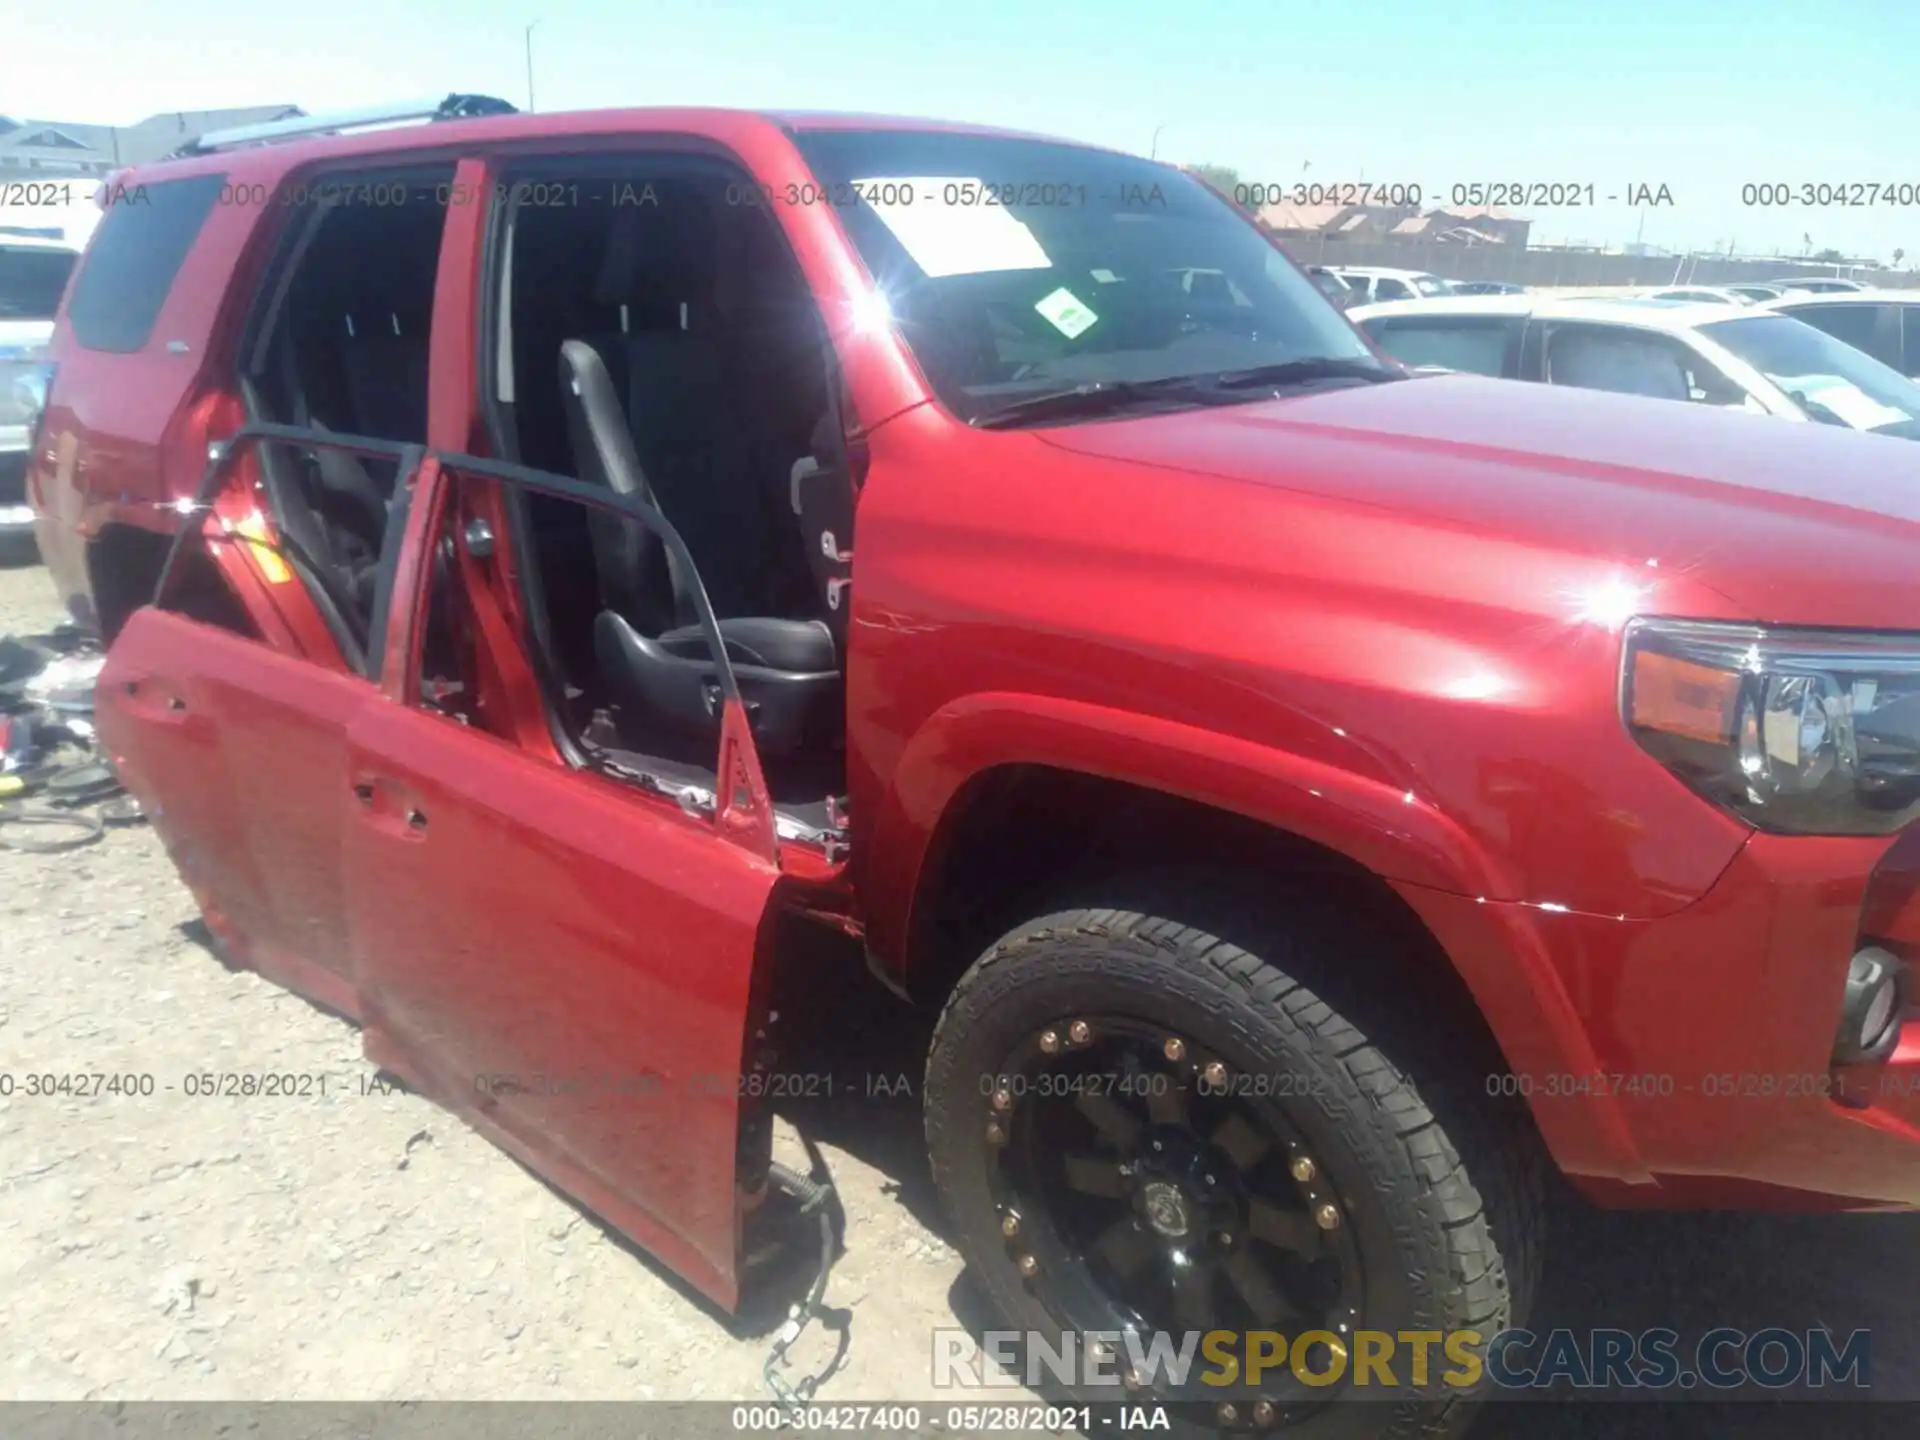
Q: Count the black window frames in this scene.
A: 2